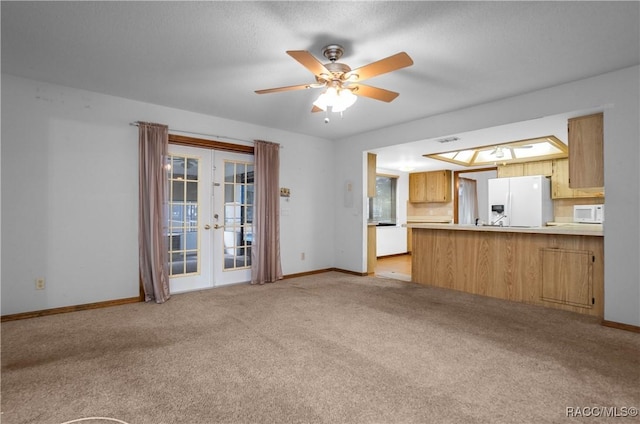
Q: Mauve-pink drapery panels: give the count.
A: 2